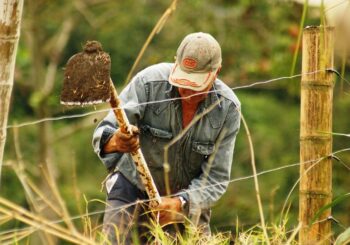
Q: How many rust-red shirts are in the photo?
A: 1